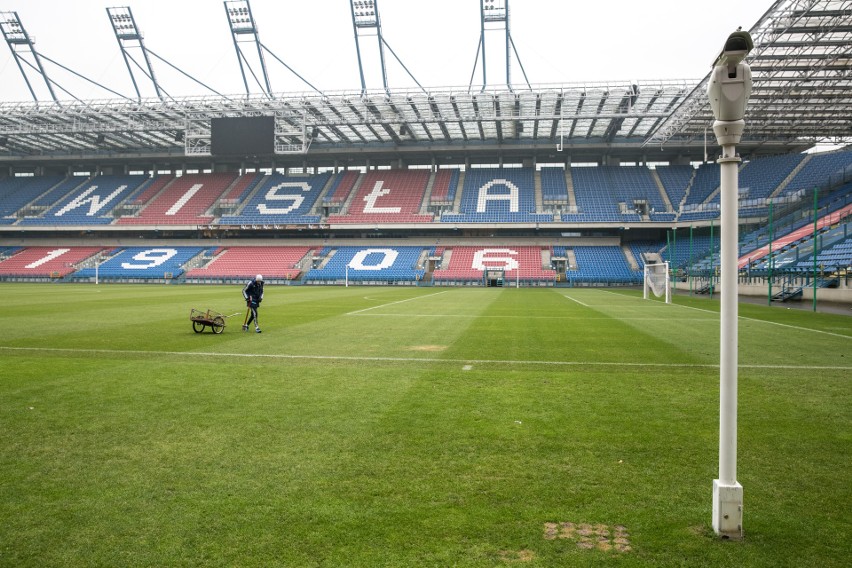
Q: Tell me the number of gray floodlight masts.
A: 5